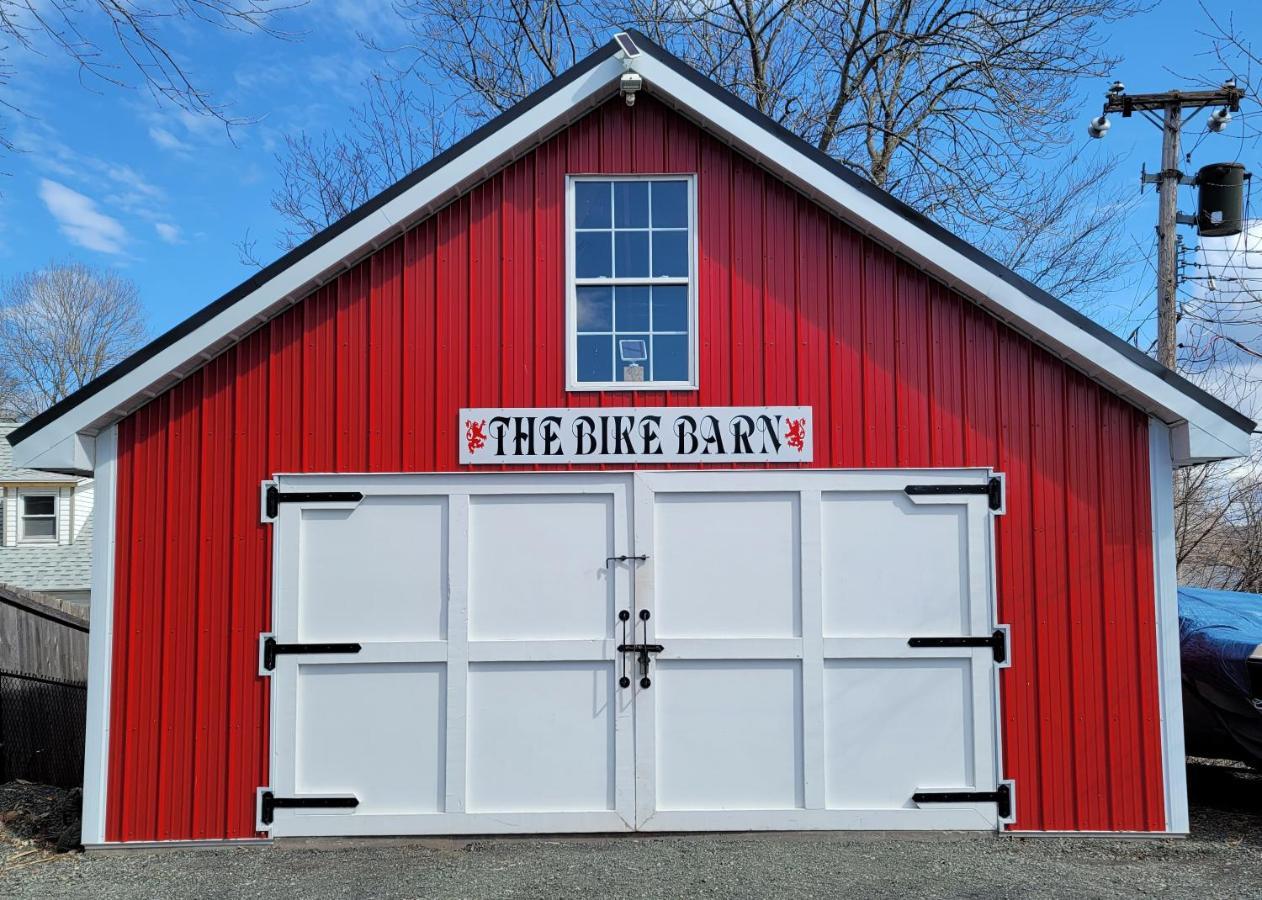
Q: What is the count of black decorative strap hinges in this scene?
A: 6